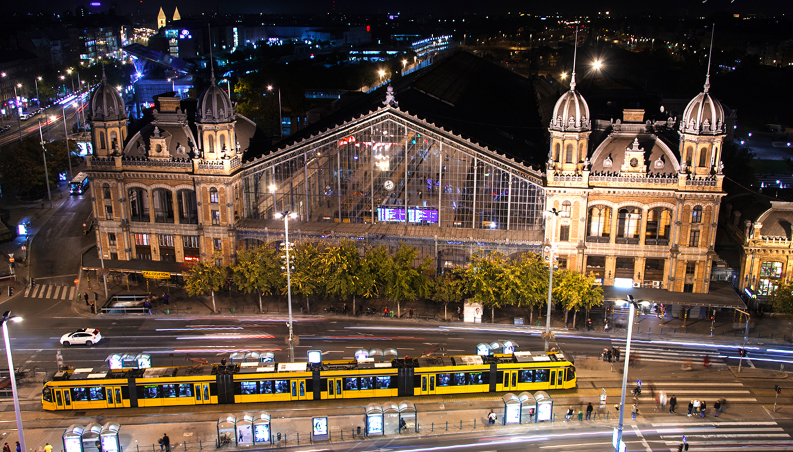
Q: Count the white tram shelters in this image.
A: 8